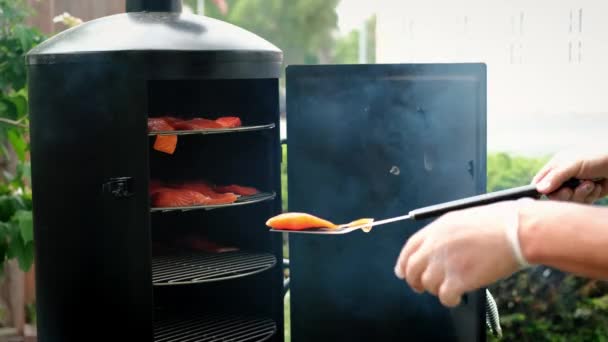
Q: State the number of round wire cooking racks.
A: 4